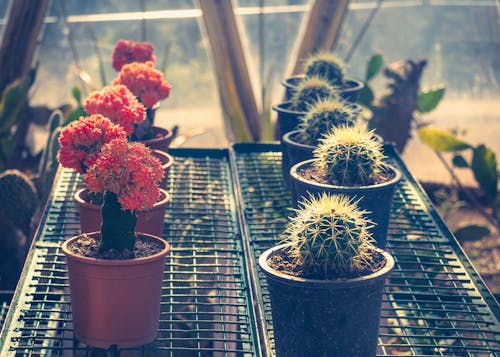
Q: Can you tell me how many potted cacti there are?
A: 10